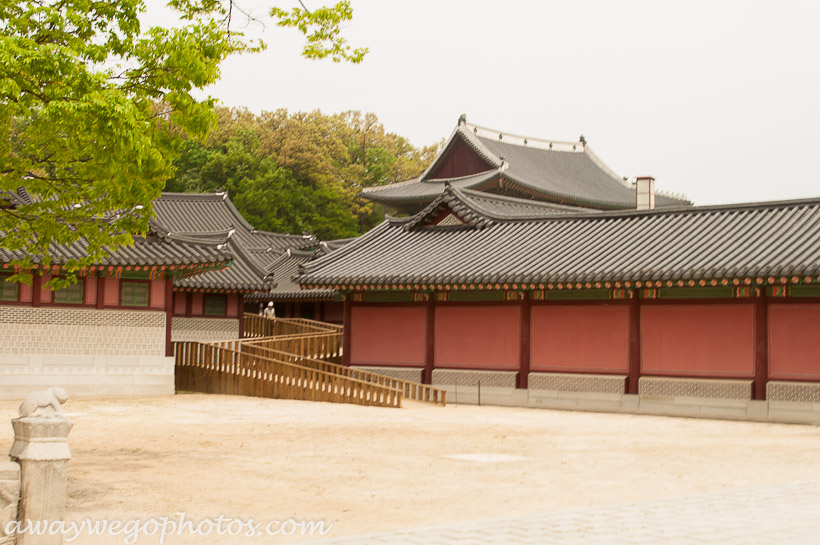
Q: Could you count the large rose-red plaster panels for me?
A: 5